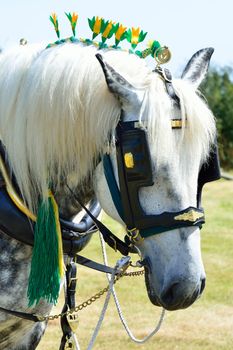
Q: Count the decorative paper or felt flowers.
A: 6